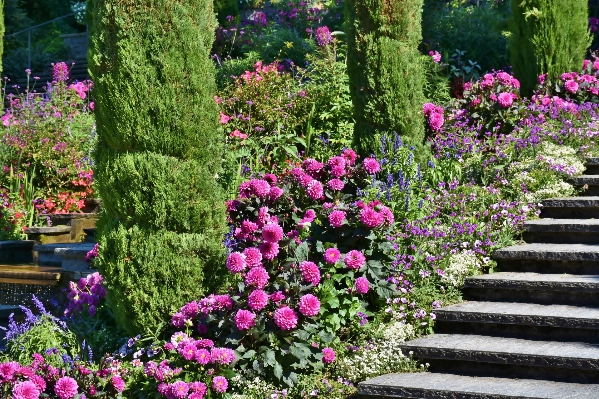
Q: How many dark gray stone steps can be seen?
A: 9